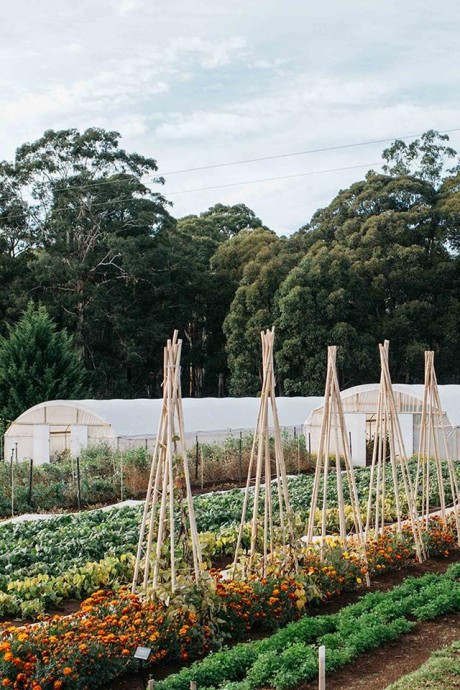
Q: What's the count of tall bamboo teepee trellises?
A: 5